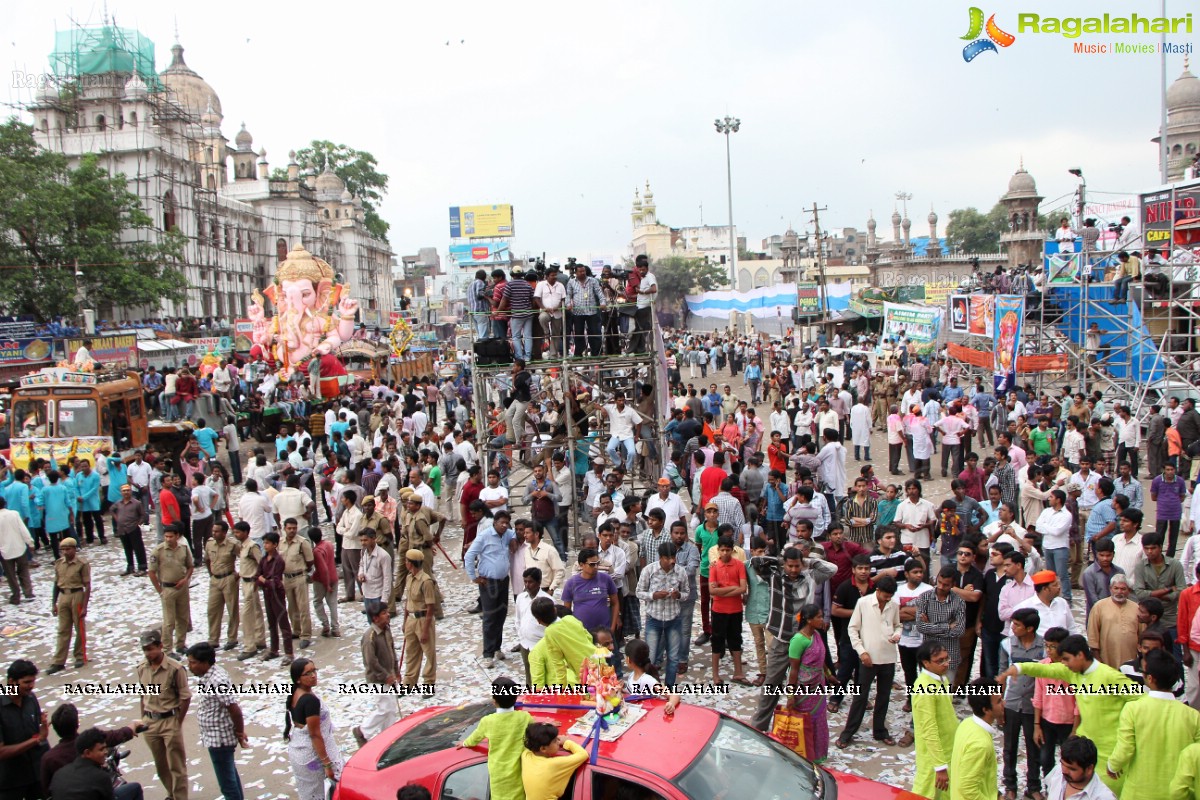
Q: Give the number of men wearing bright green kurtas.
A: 8